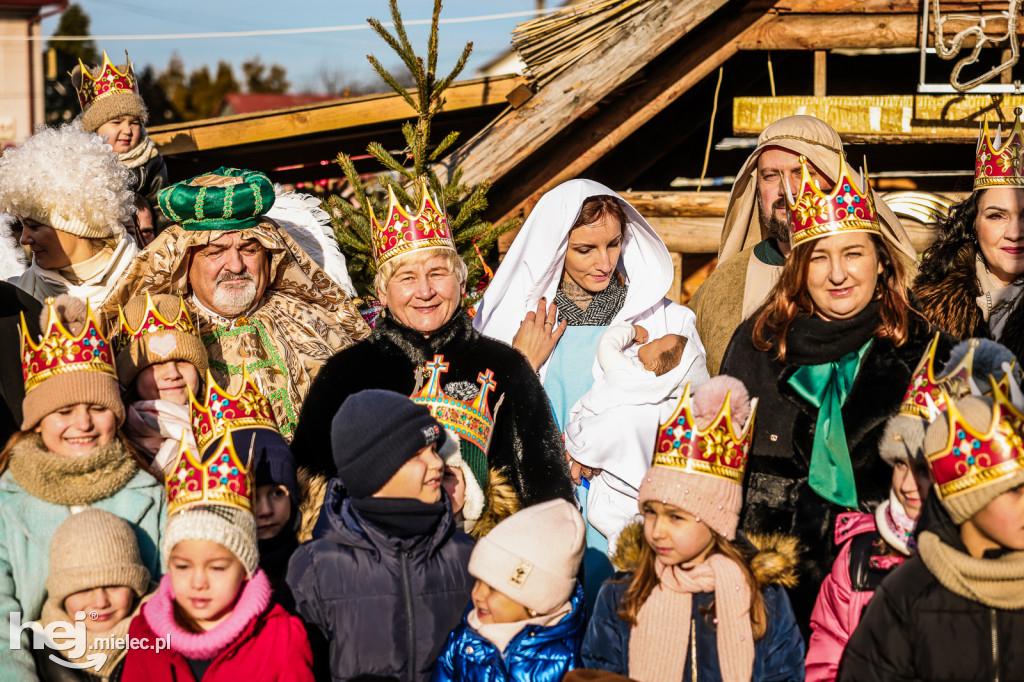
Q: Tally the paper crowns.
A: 12